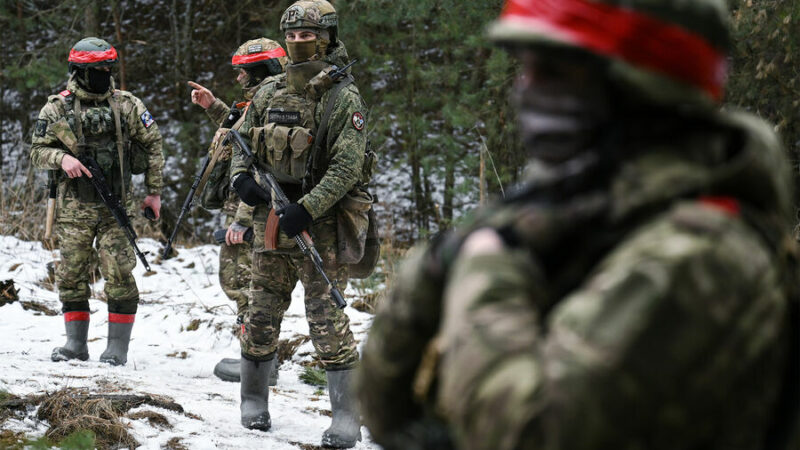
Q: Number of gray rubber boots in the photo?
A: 5